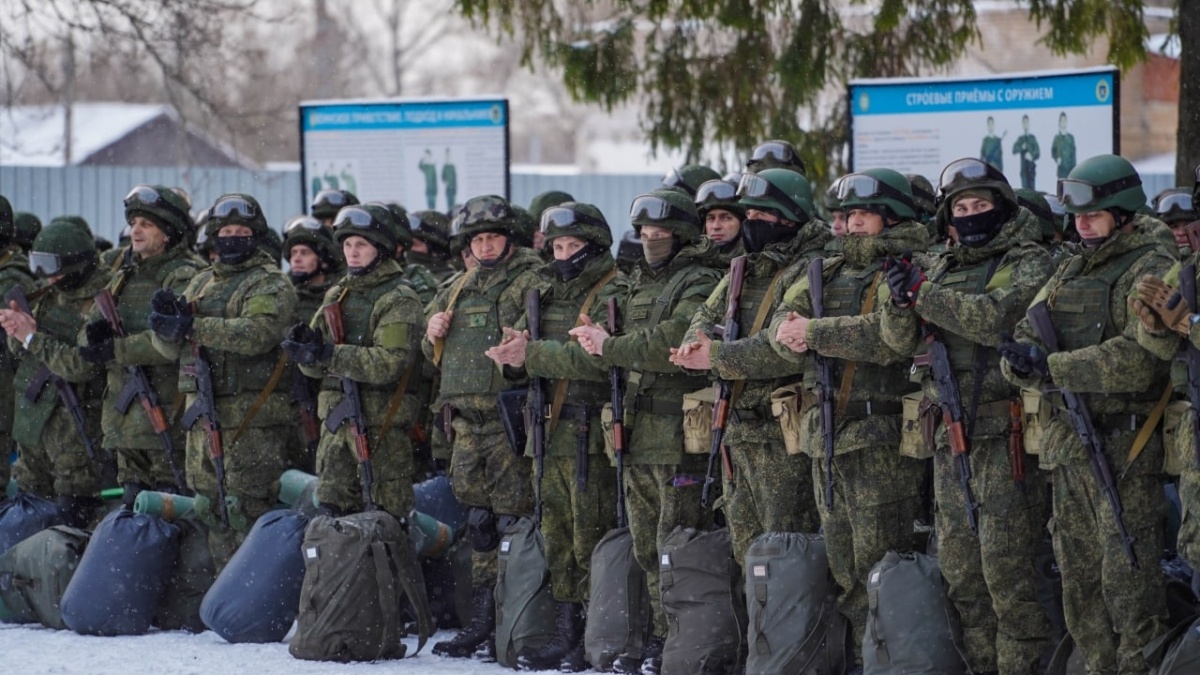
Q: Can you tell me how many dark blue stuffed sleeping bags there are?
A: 4